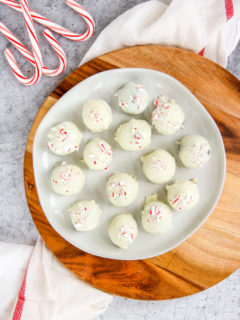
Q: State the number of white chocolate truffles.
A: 14